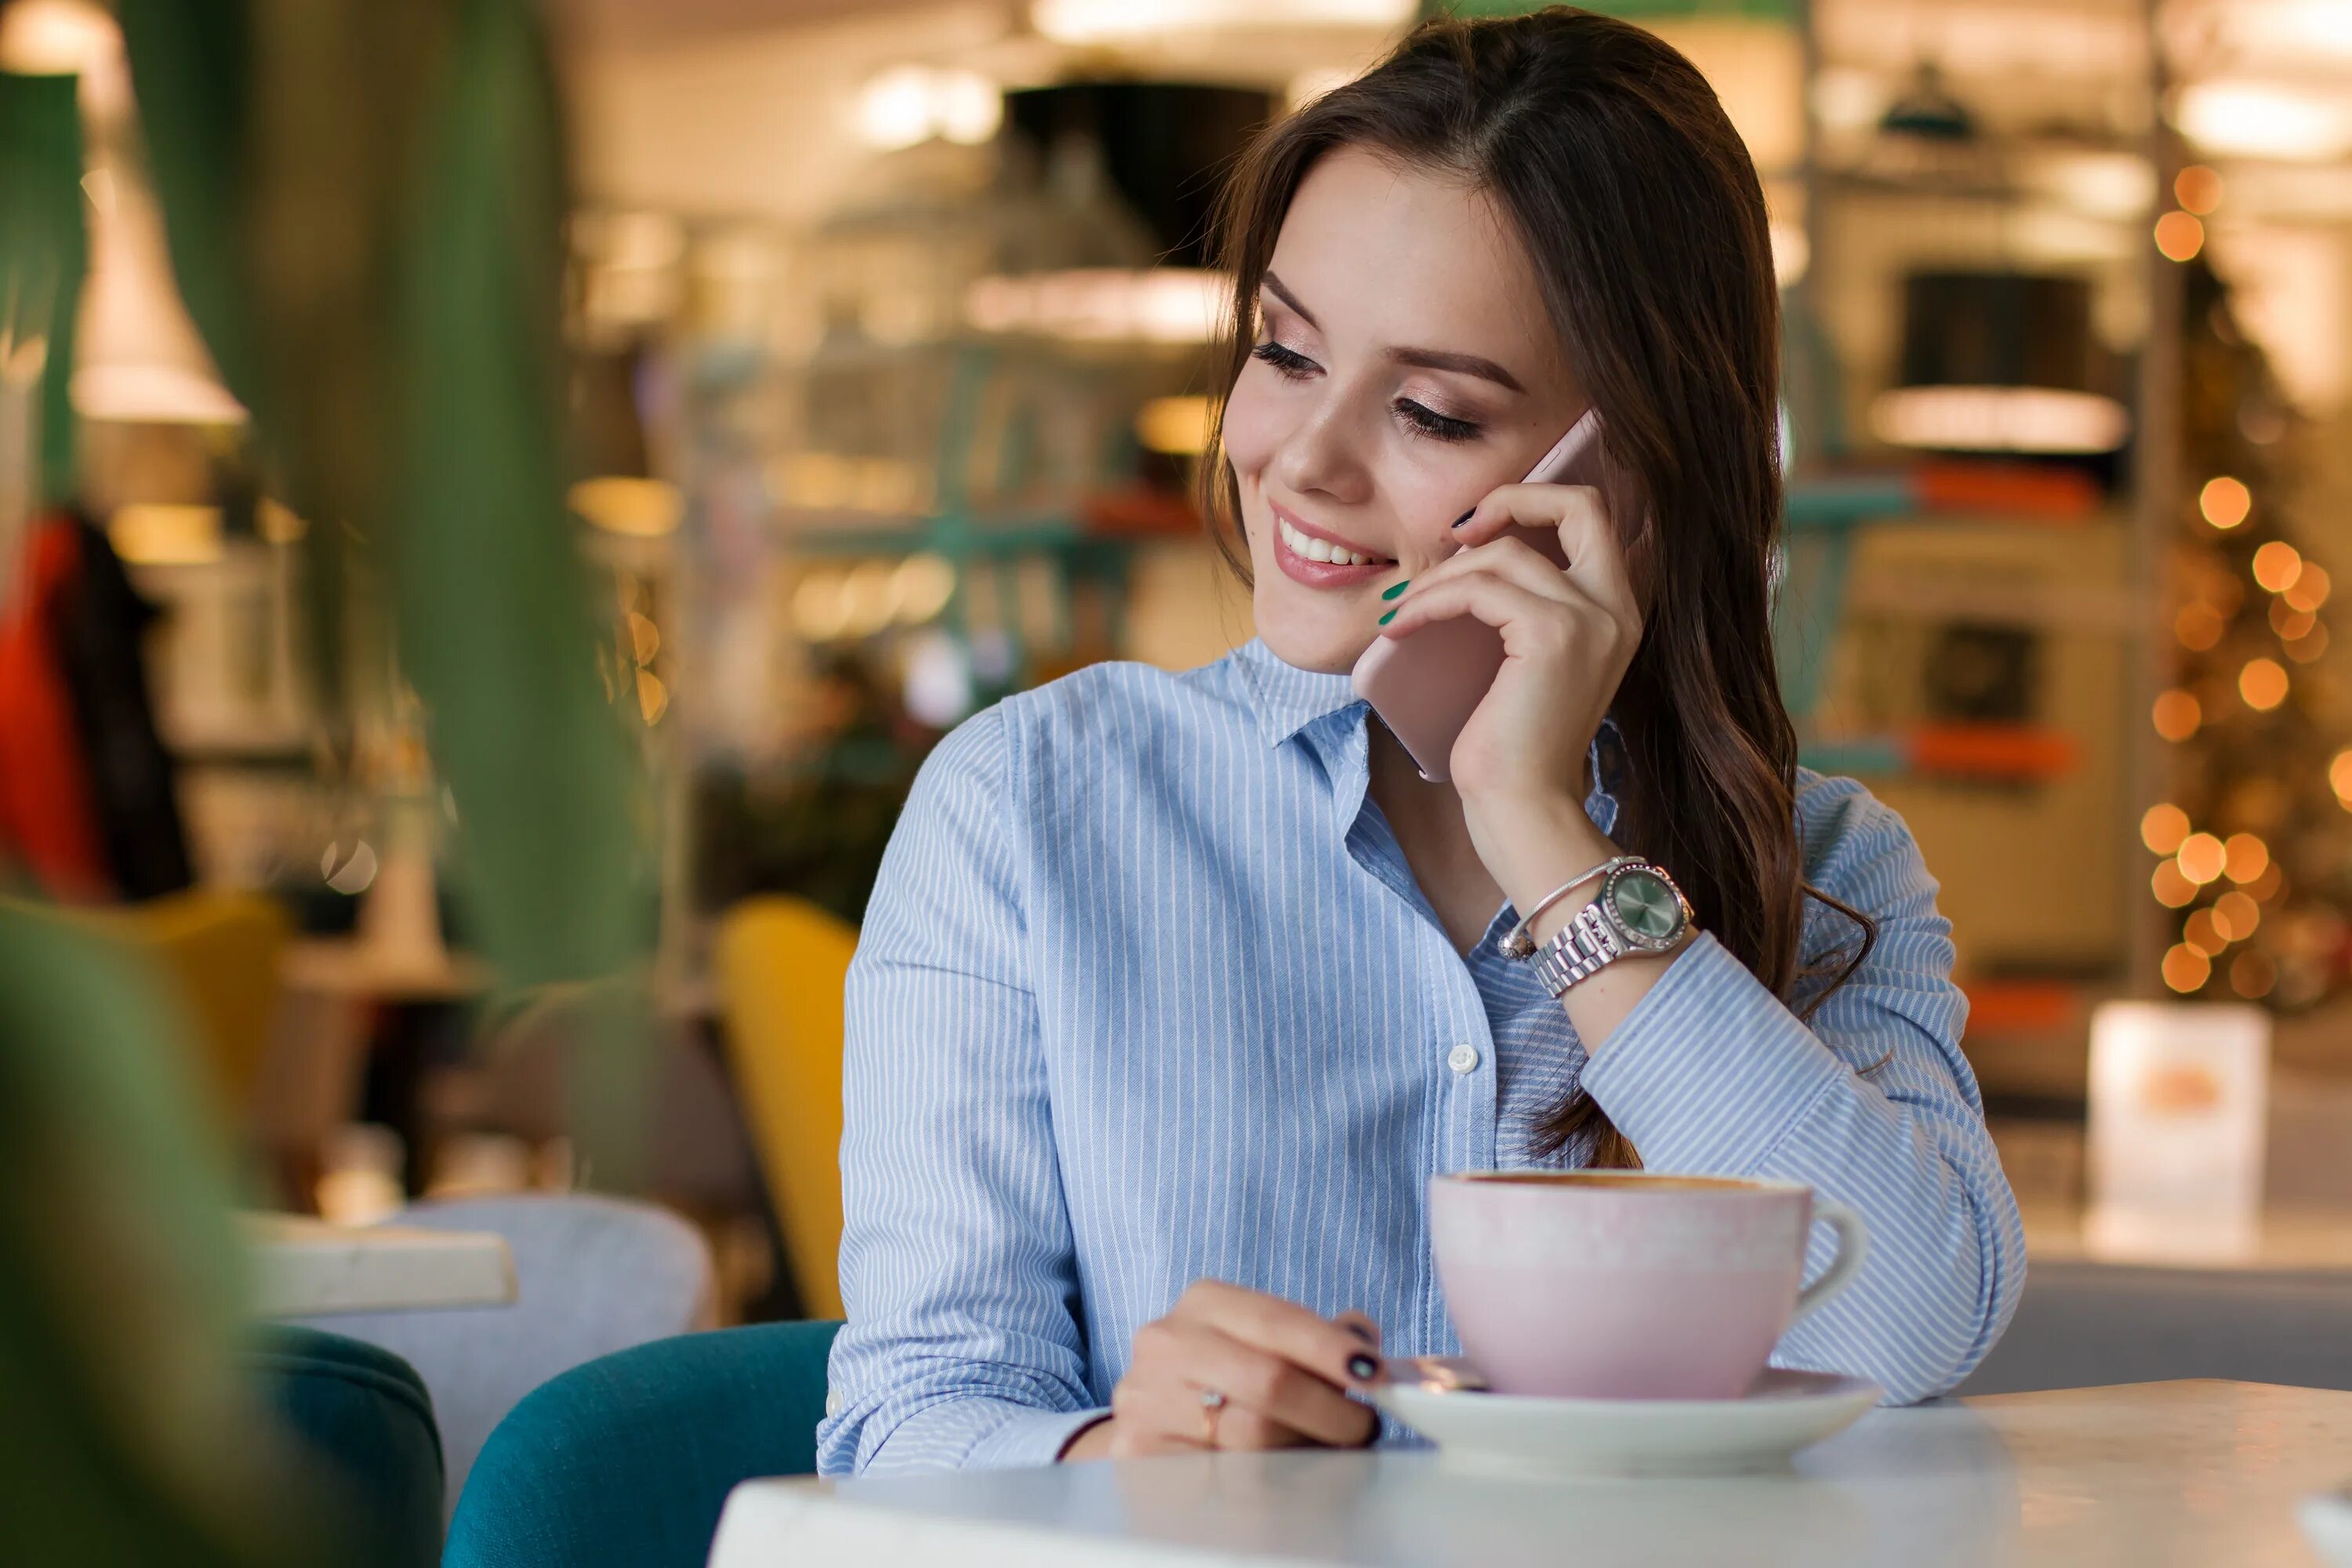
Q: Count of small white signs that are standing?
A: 1